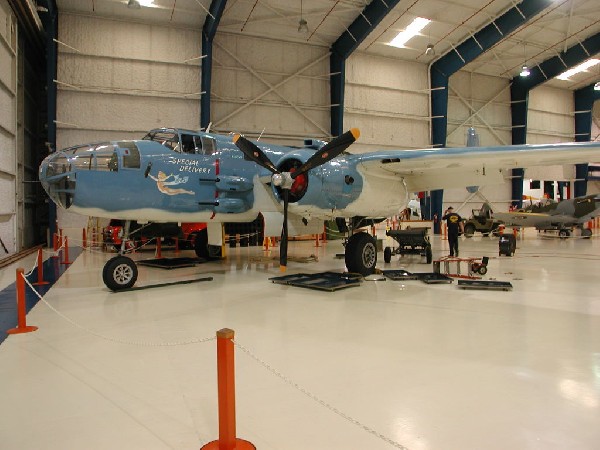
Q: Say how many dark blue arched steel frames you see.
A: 6